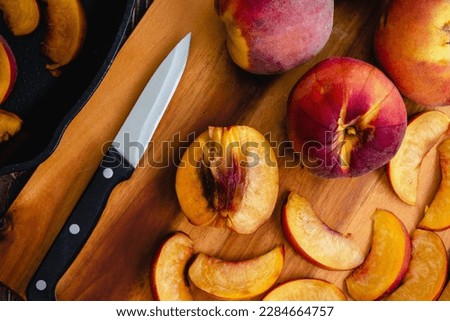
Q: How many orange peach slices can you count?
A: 12